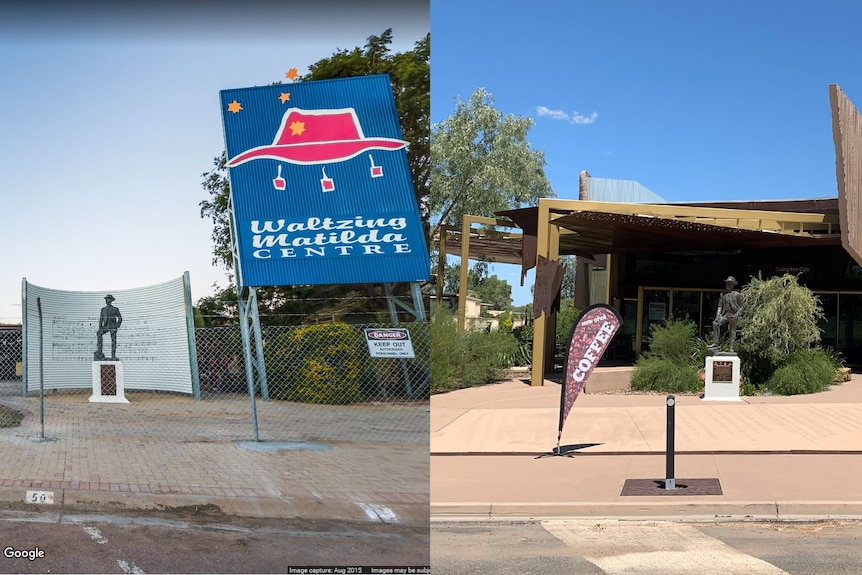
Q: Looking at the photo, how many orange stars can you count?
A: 4